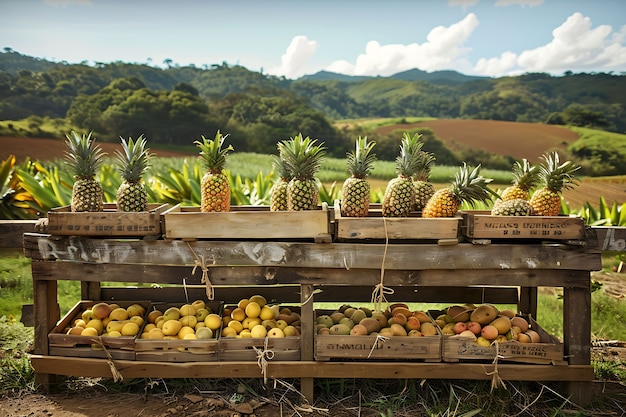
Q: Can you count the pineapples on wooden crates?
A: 12